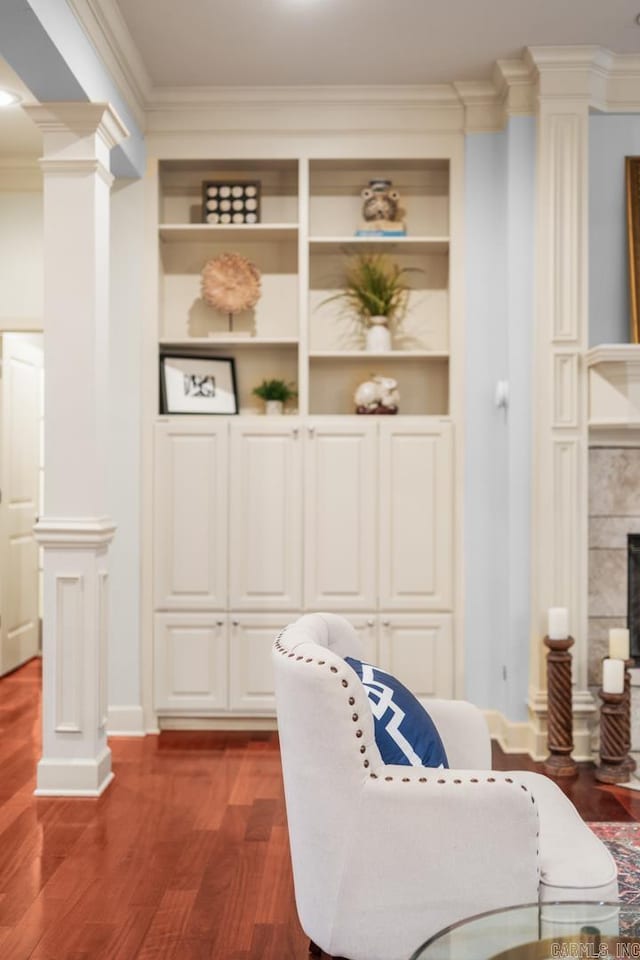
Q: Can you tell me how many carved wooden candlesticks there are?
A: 3